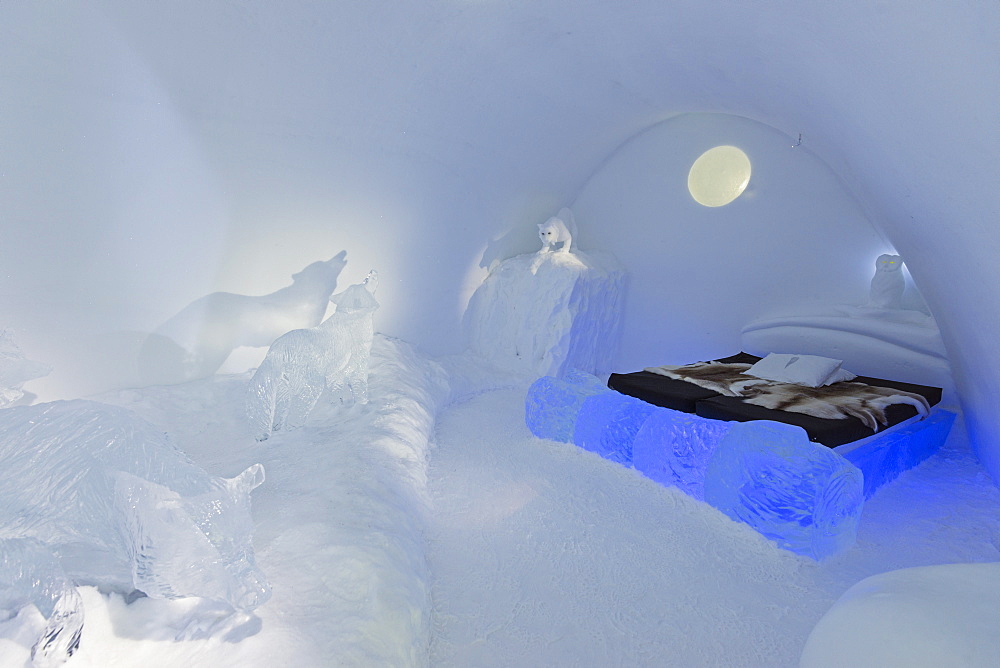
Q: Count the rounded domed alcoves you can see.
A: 1